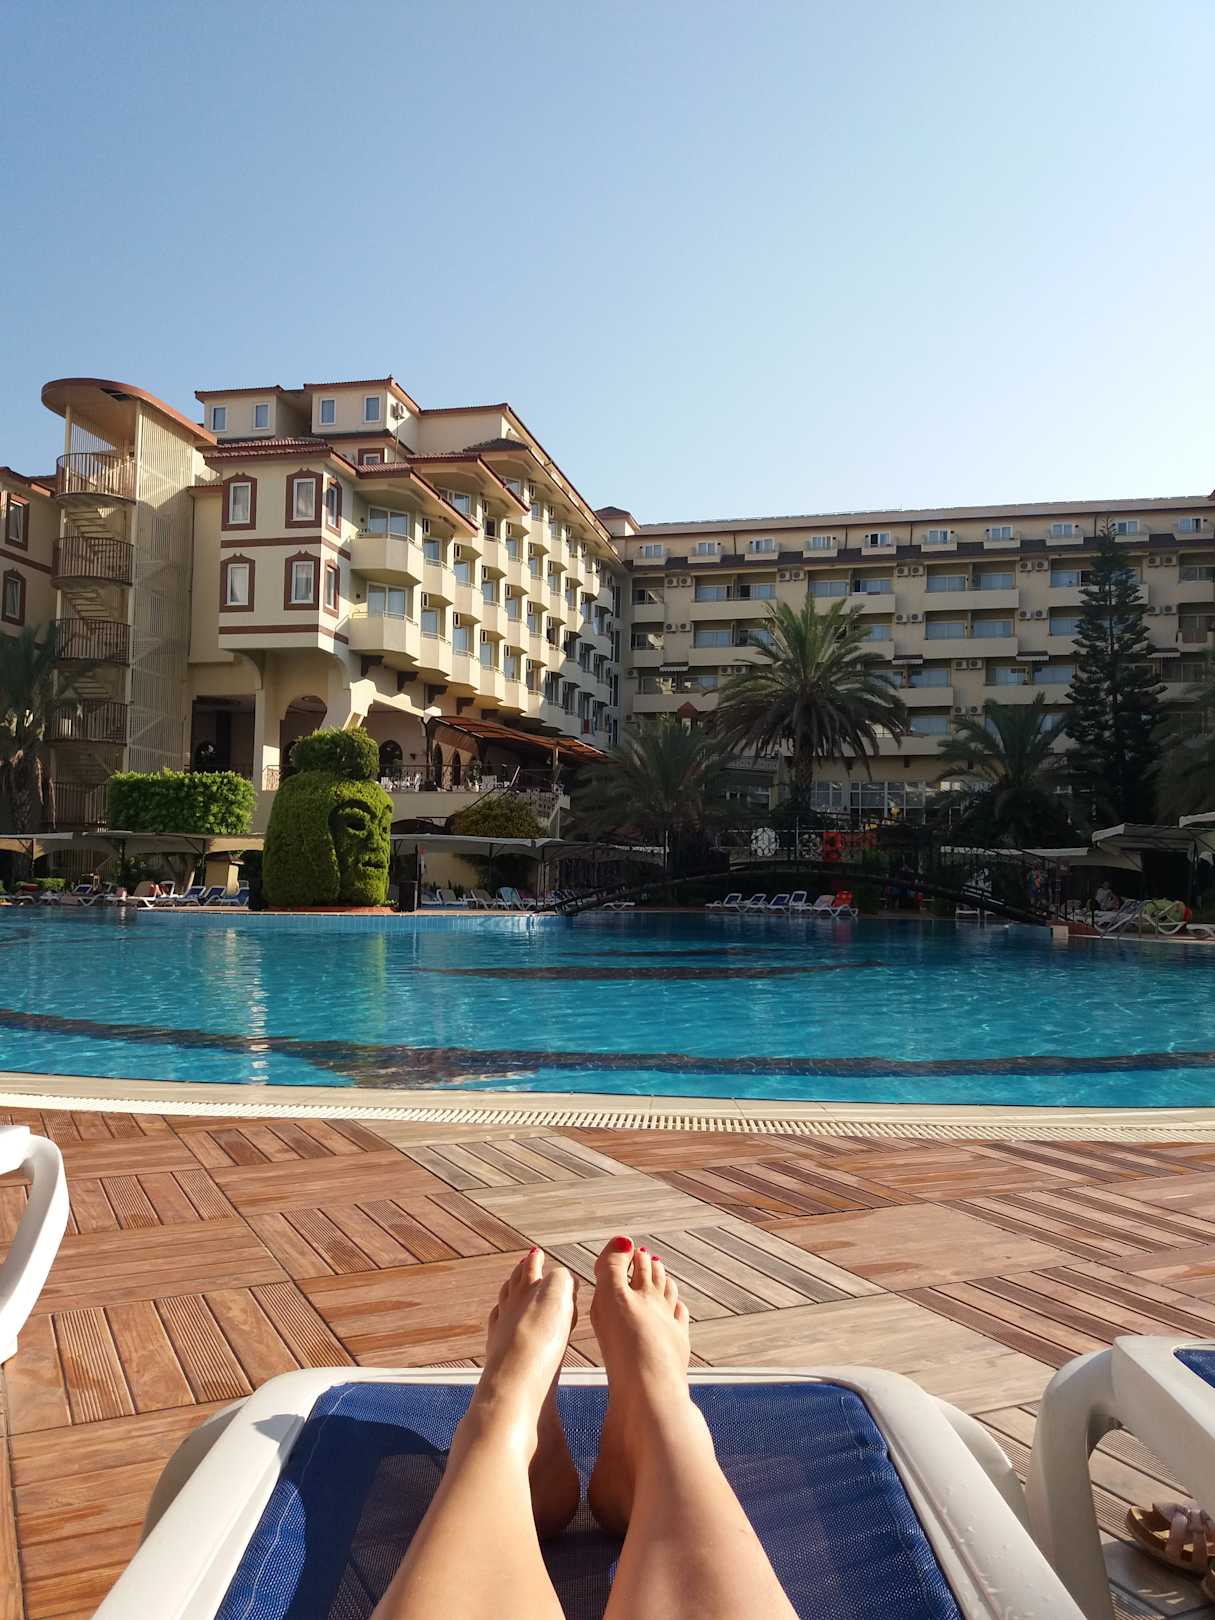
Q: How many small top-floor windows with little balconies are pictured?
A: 10